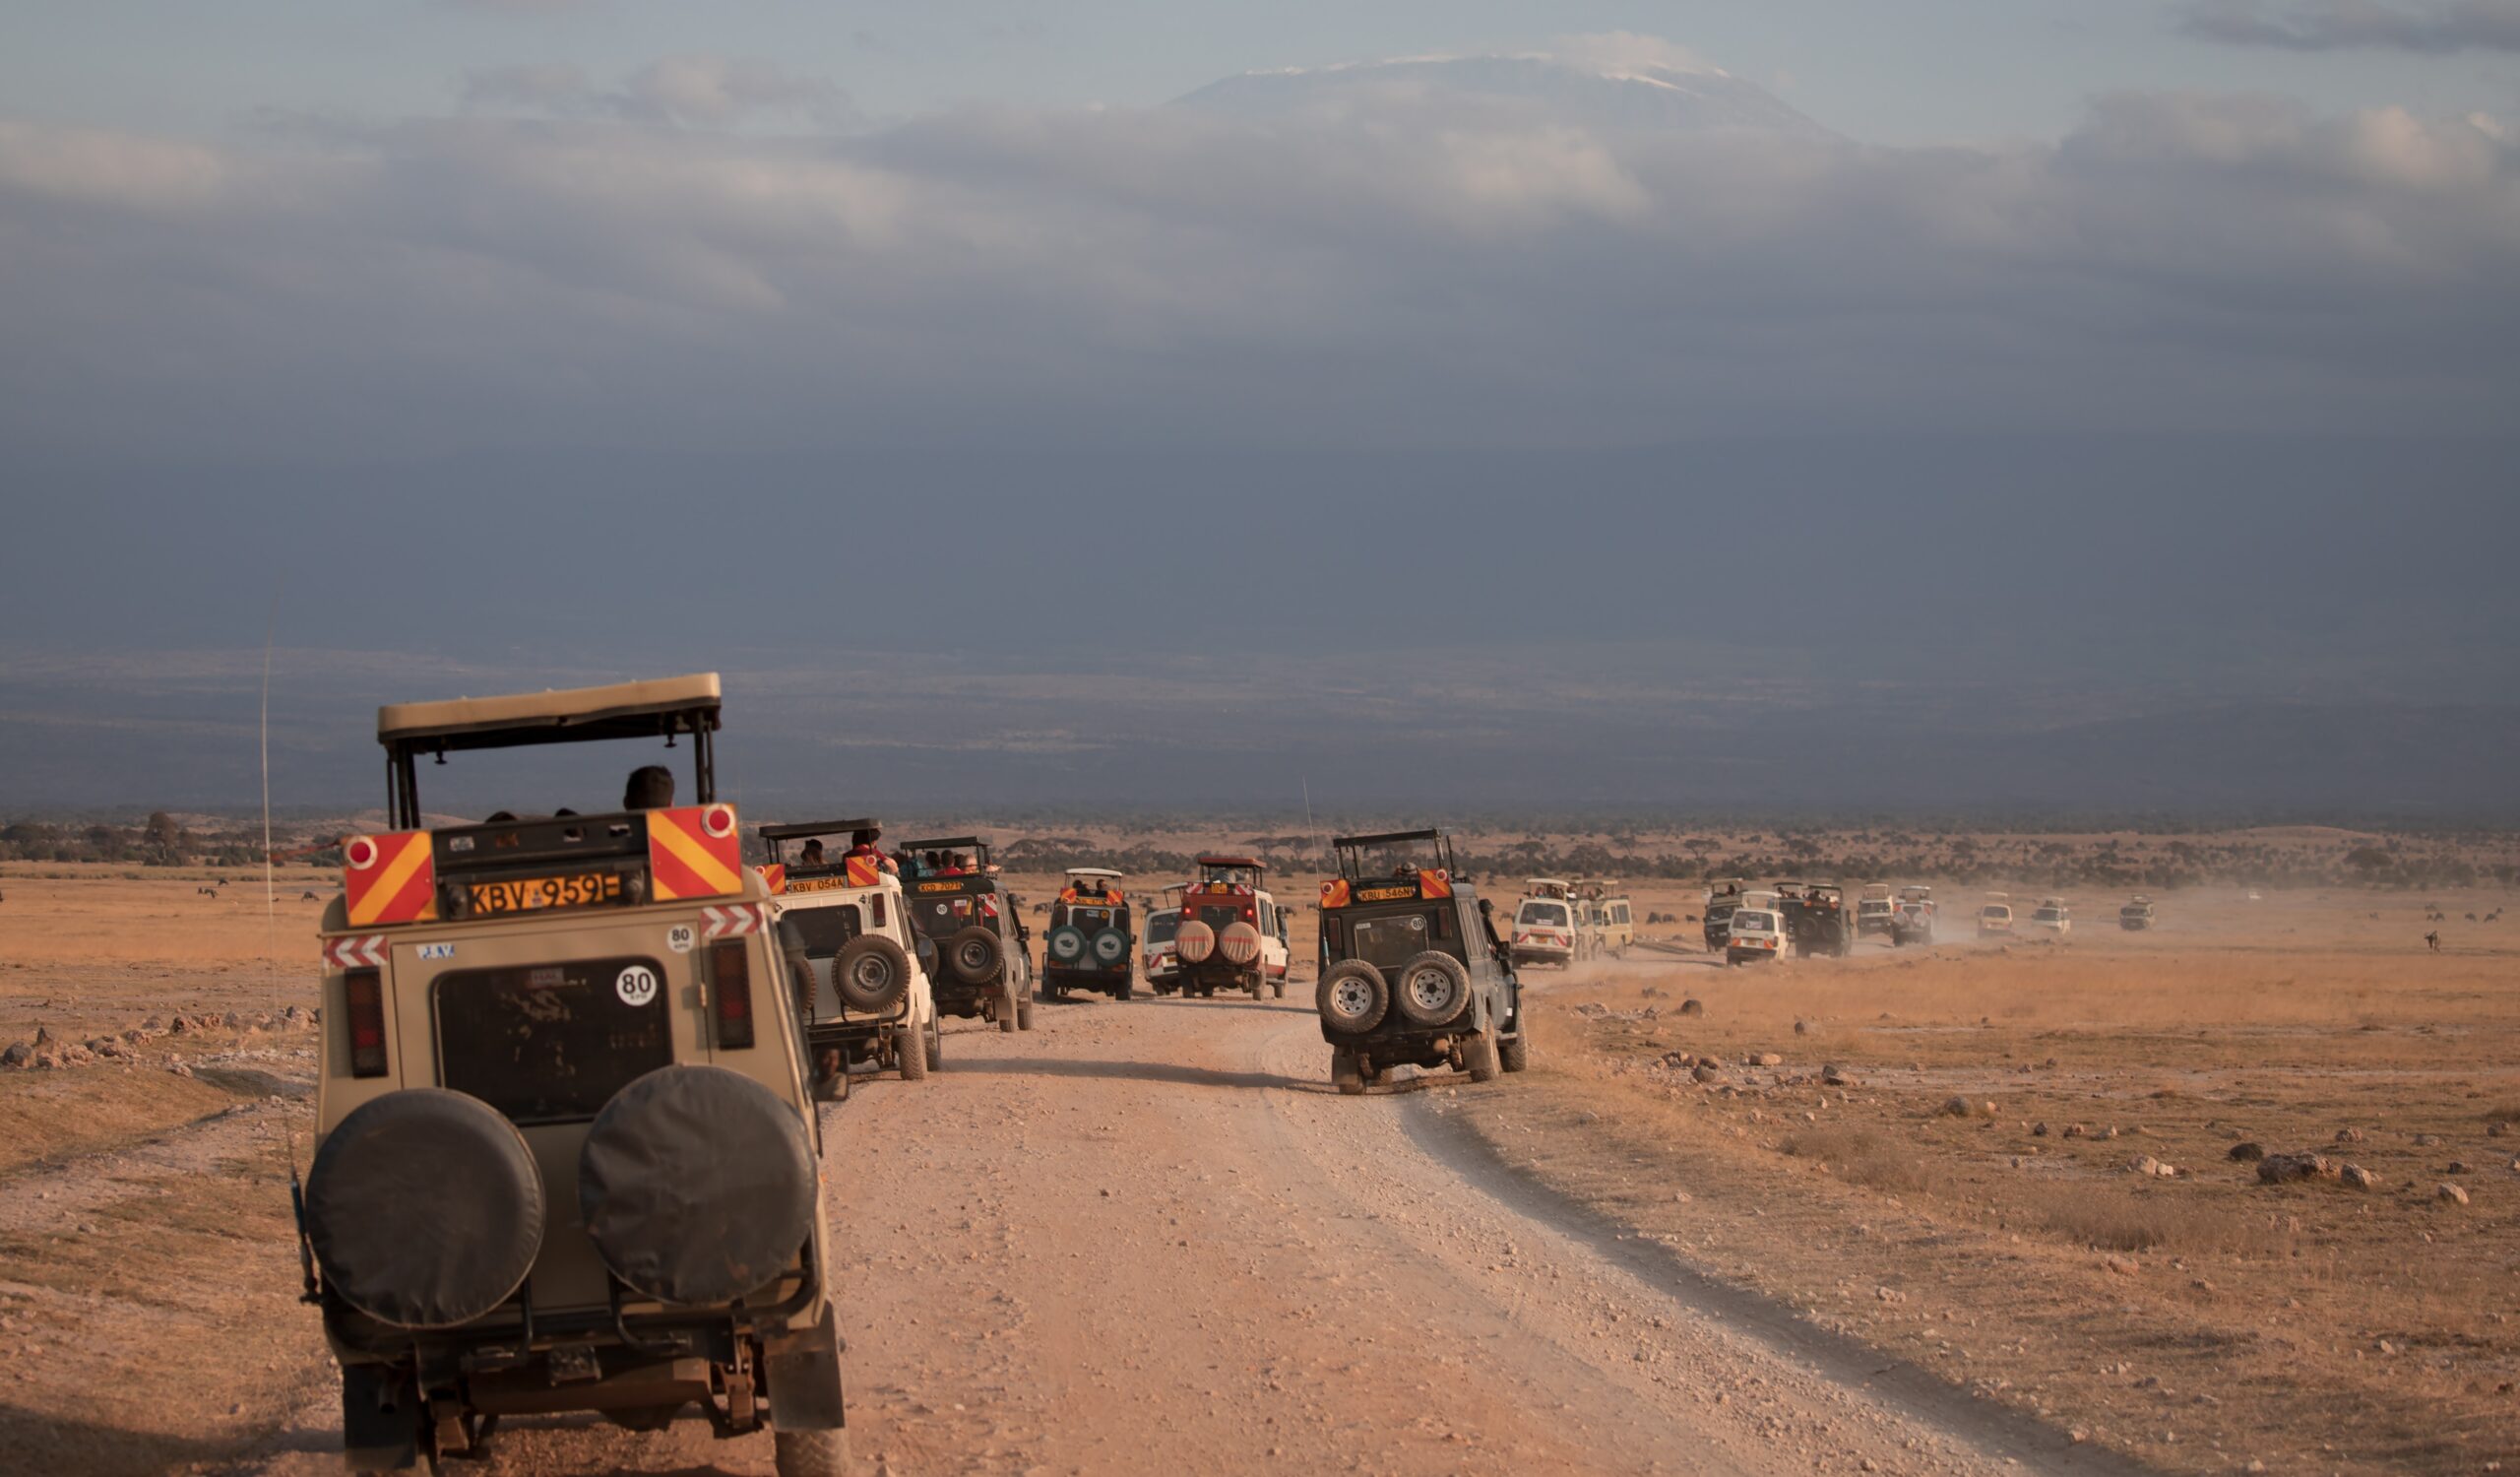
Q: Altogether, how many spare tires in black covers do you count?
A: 2